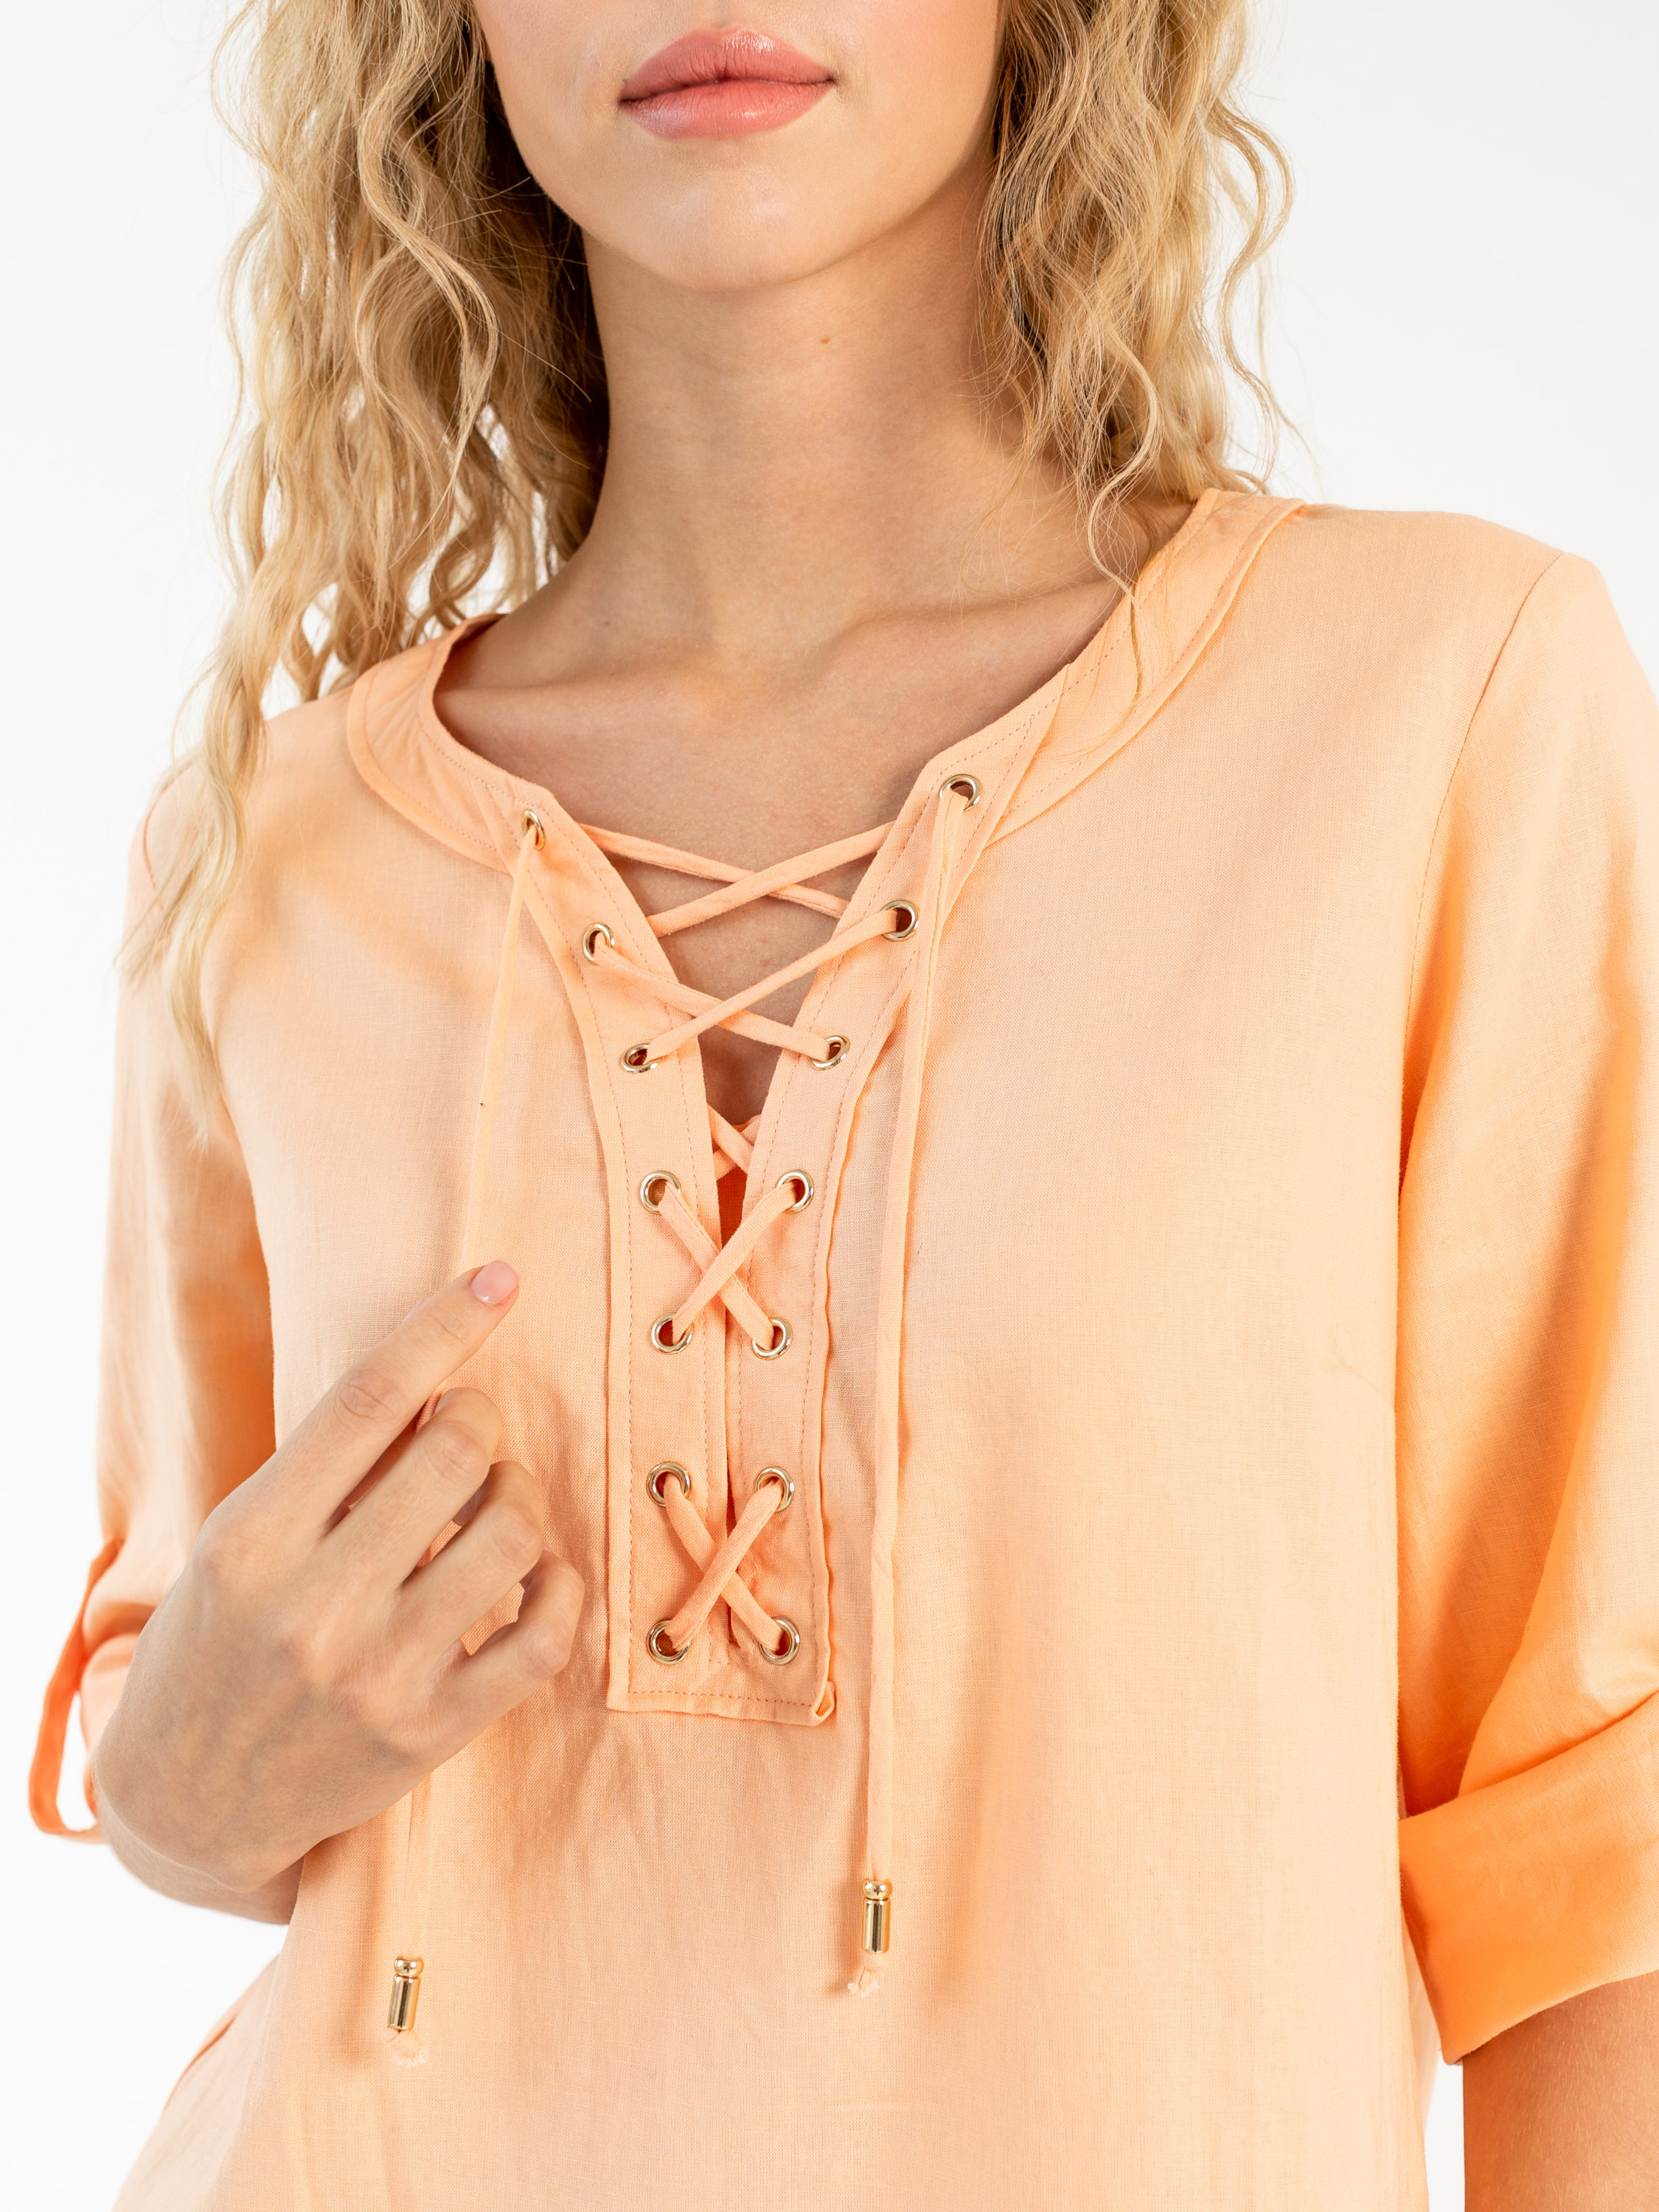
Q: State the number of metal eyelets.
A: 14